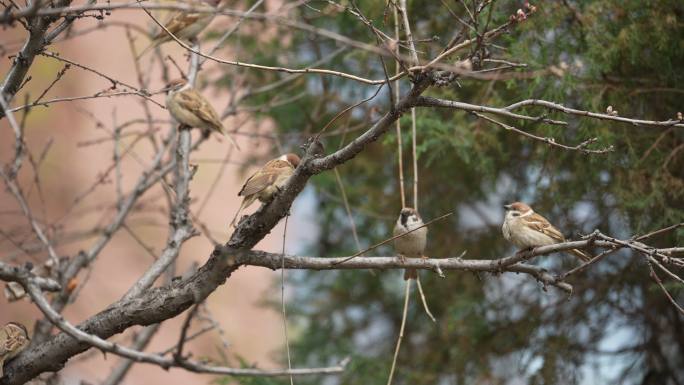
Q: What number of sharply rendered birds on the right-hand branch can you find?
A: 2